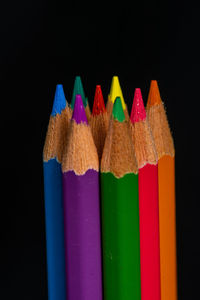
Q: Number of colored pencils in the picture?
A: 8